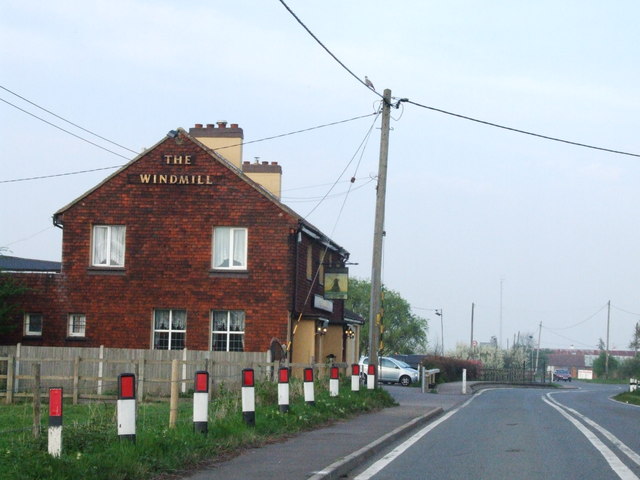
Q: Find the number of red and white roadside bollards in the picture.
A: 9